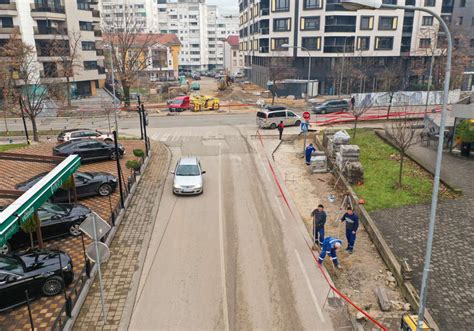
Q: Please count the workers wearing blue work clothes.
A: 4